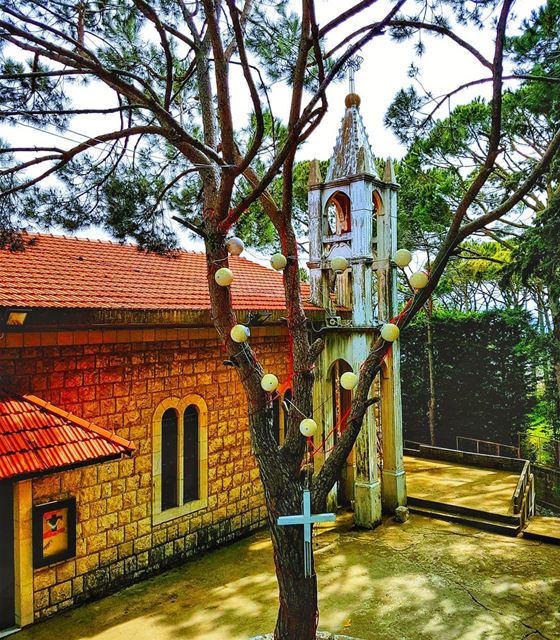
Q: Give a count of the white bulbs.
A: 11